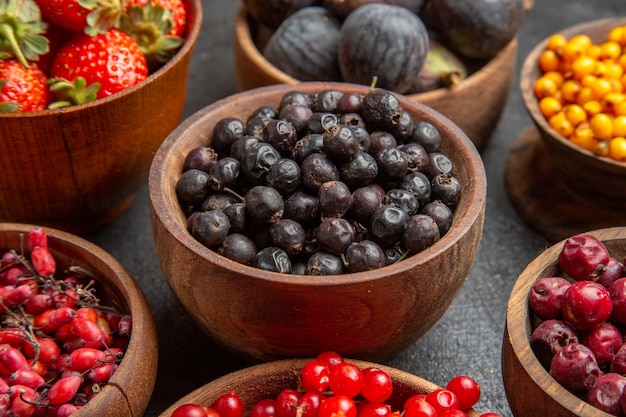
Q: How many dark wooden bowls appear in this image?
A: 7